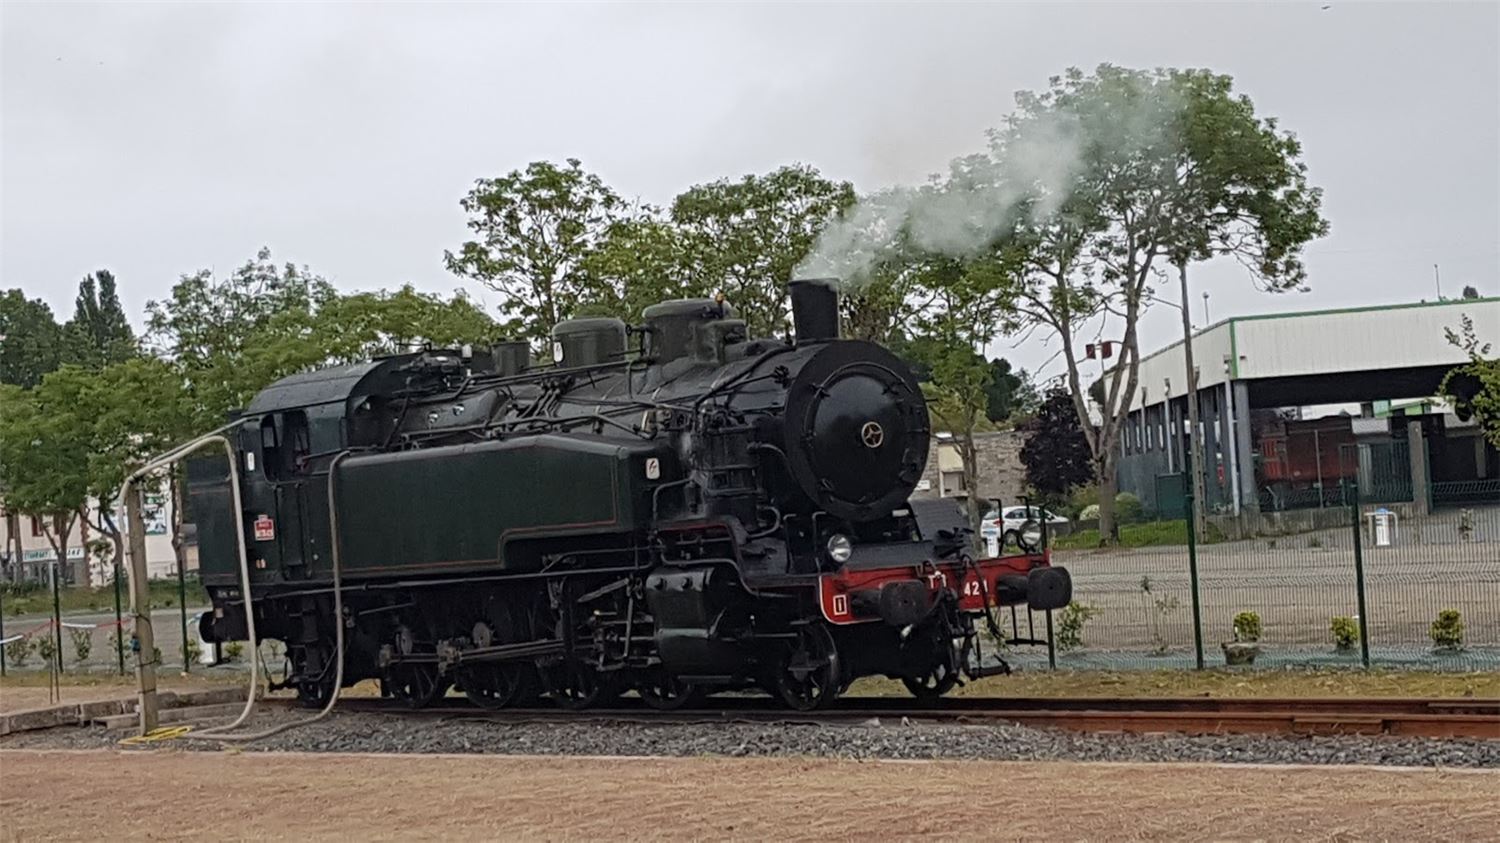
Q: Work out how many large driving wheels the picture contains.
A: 4